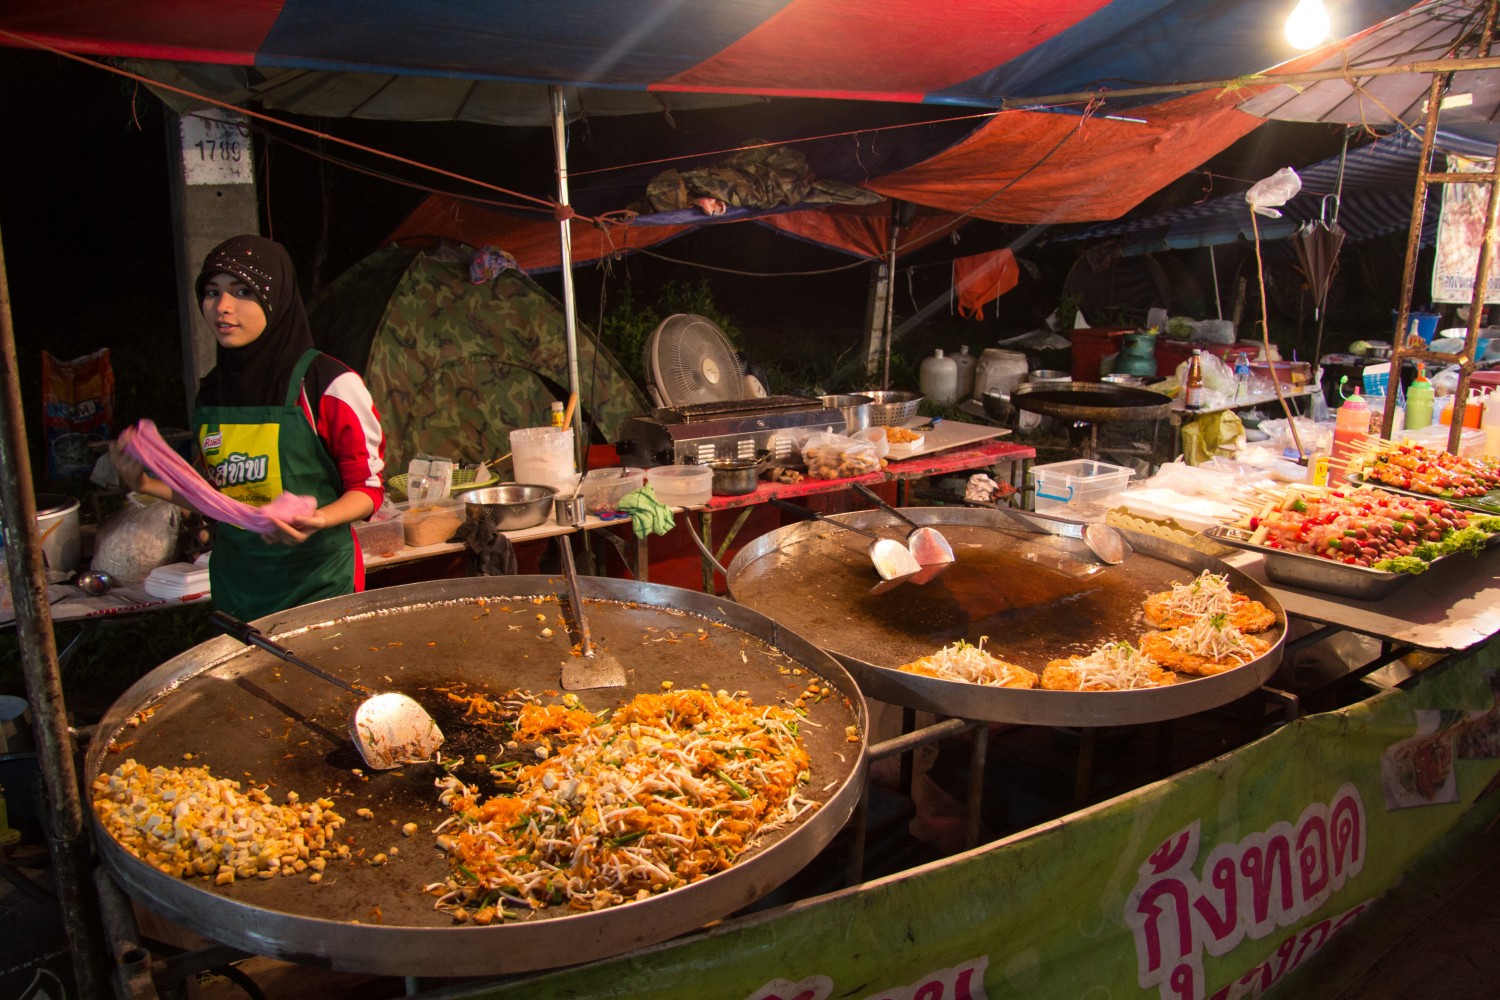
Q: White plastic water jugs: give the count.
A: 2